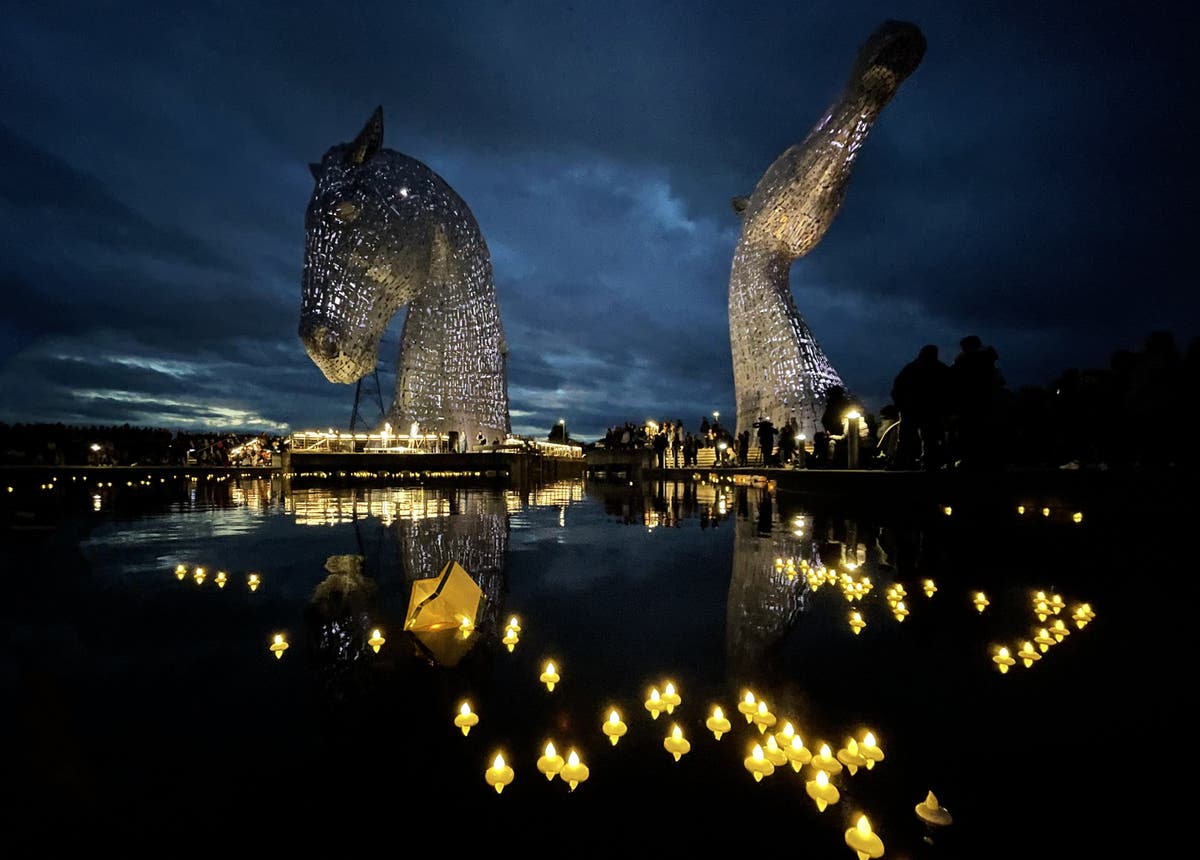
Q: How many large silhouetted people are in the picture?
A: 2